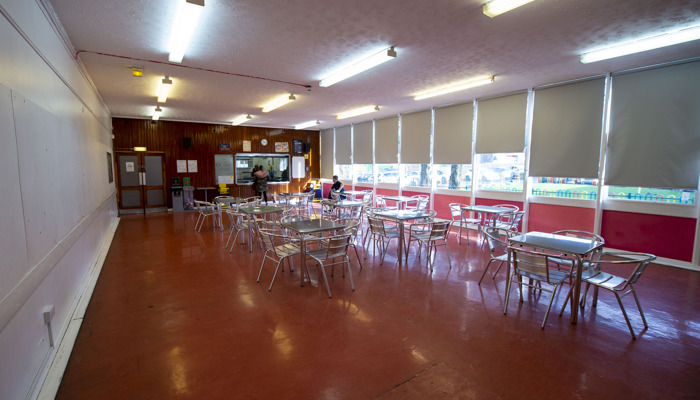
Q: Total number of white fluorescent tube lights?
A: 11